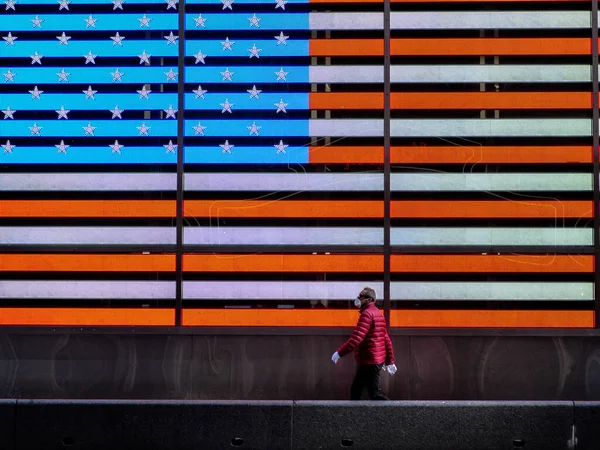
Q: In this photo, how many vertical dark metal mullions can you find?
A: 3